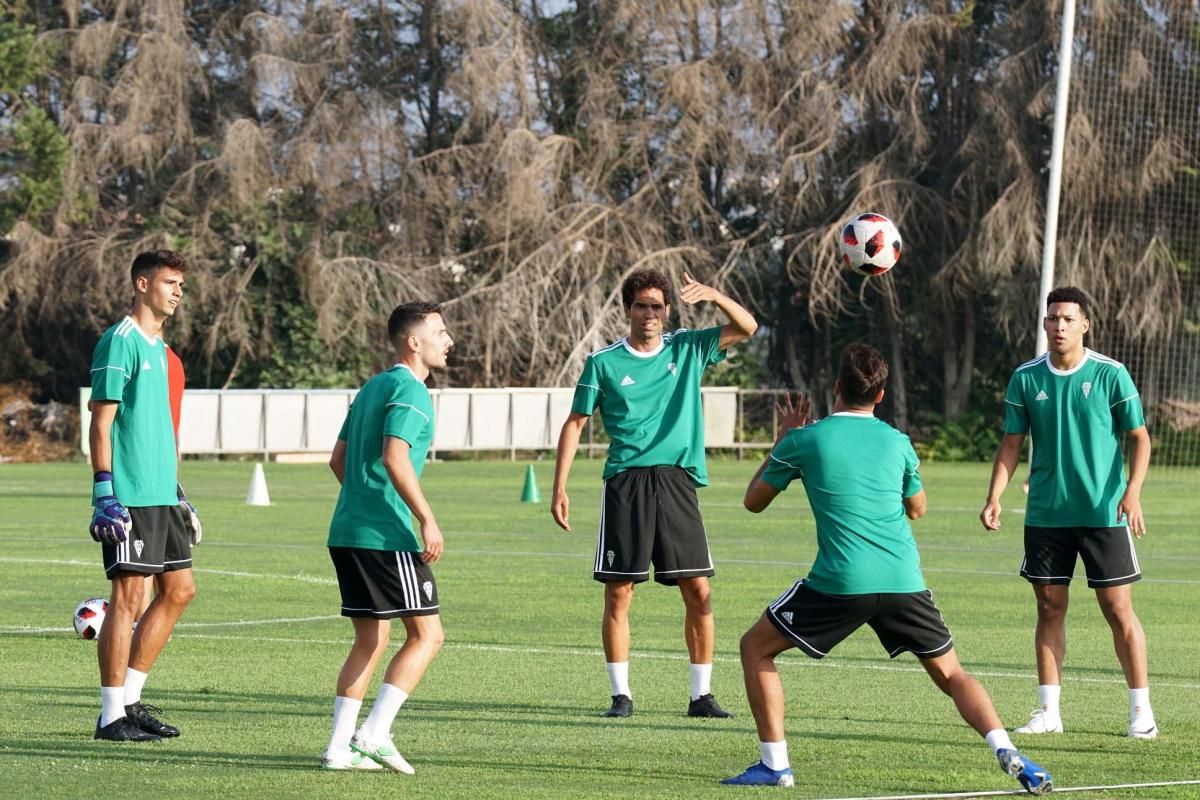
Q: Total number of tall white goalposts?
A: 1